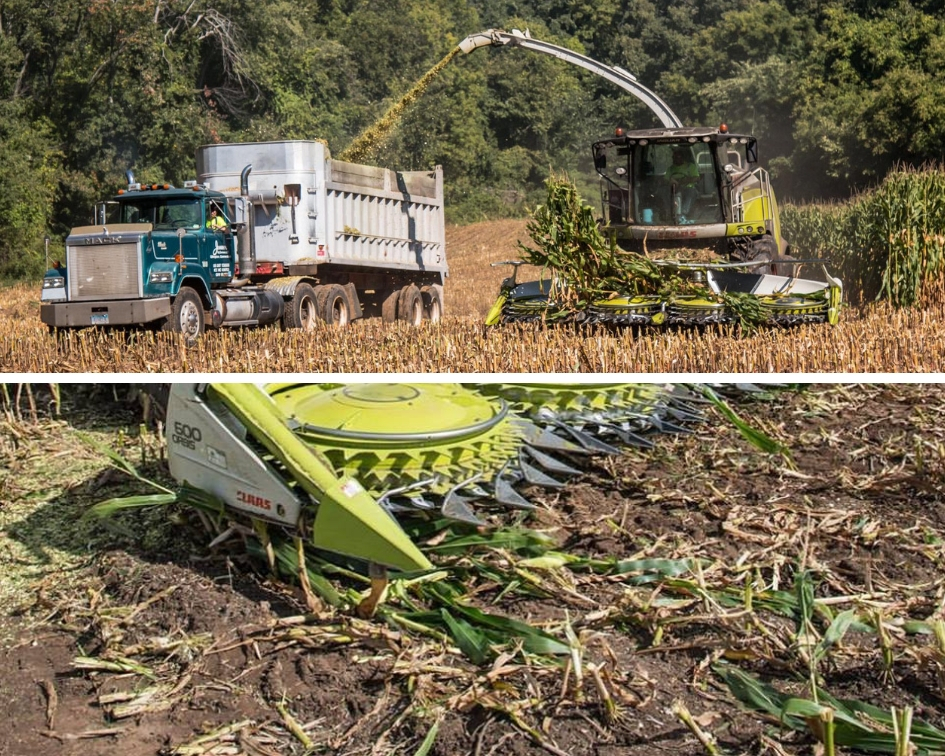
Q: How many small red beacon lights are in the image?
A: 2